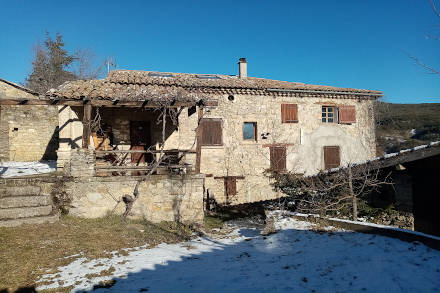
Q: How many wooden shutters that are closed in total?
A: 5